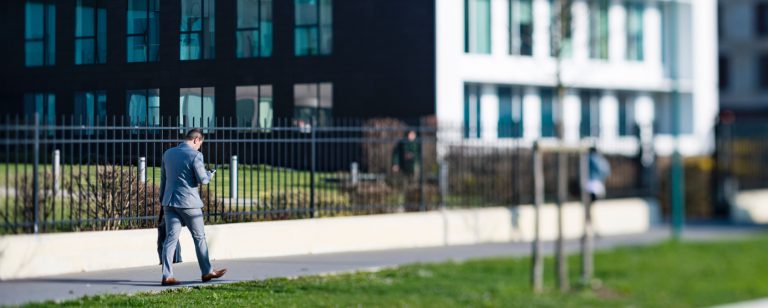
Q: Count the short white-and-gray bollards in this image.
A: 4